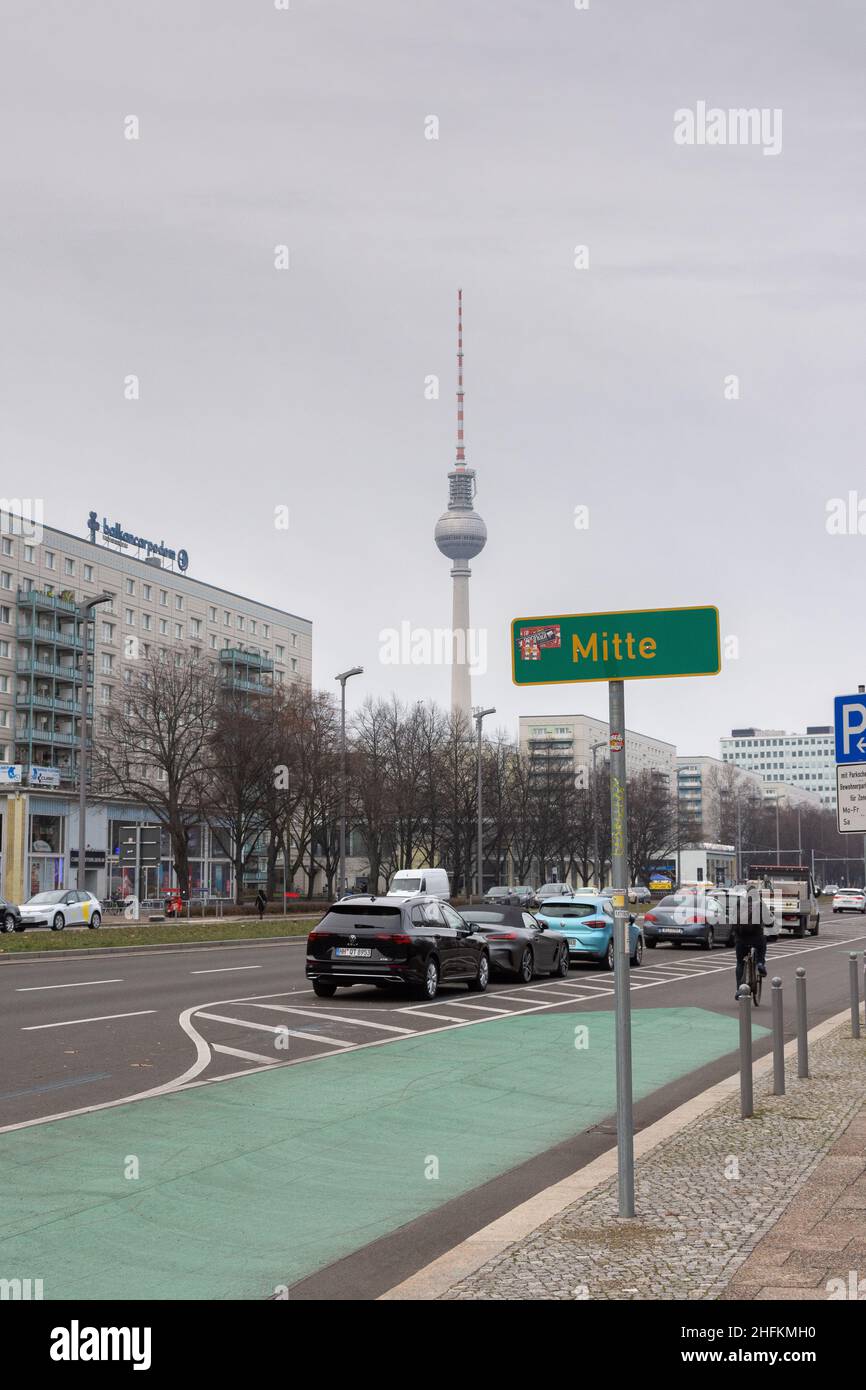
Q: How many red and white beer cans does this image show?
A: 0